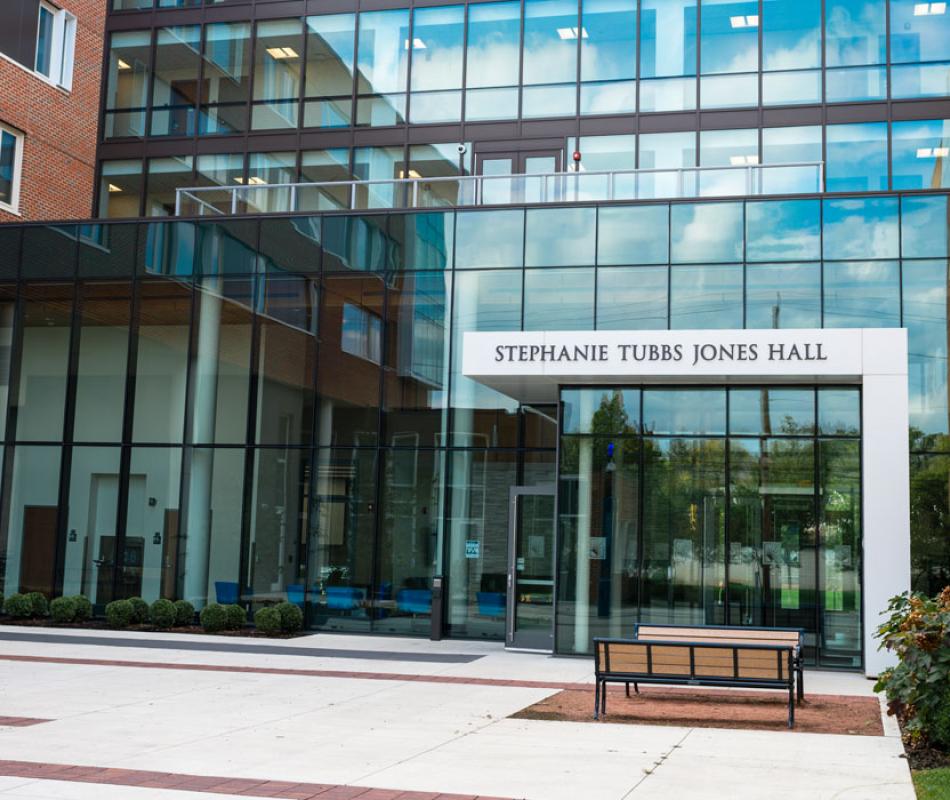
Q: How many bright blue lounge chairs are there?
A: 5